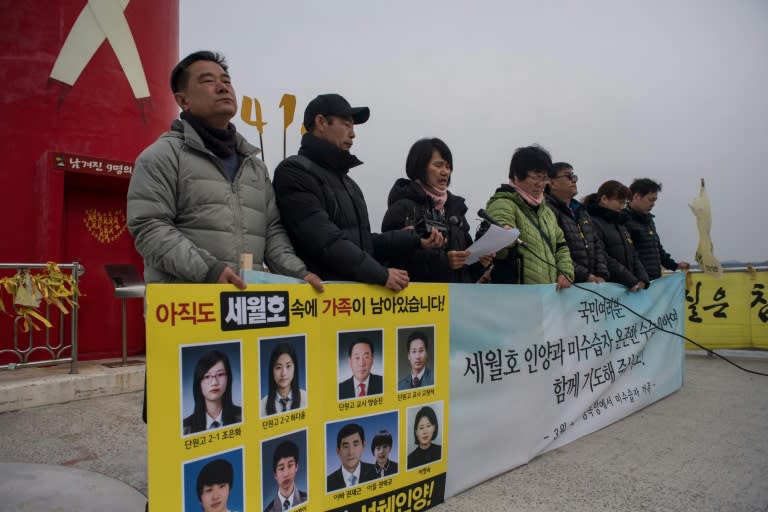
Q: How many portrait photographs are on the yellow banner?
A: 8